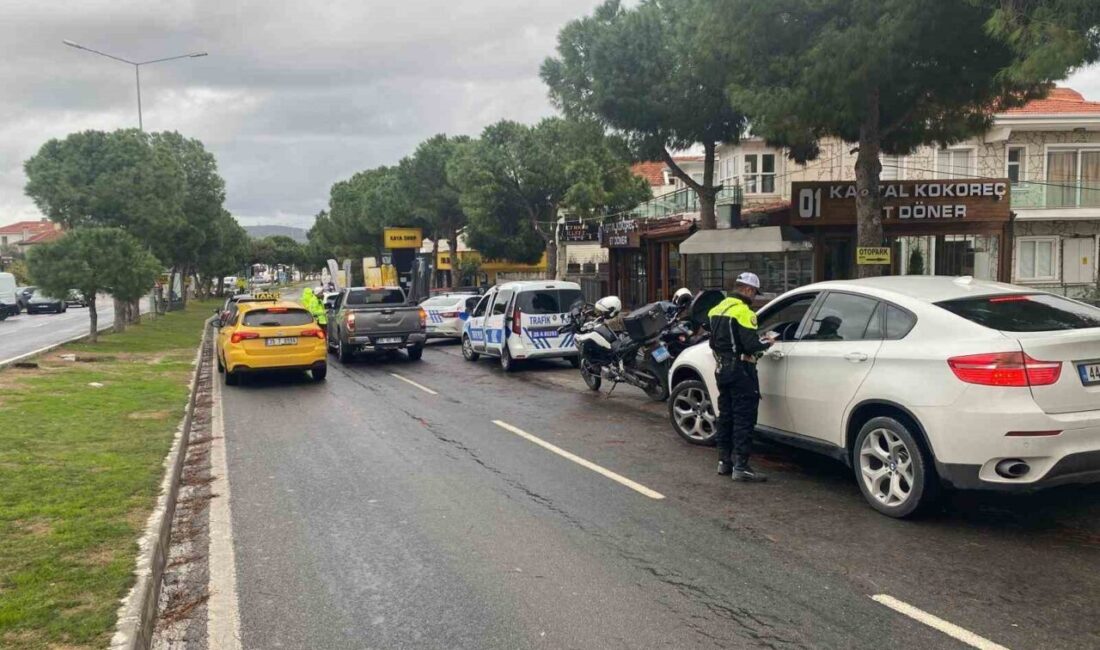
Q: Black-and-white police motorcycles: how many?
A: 2